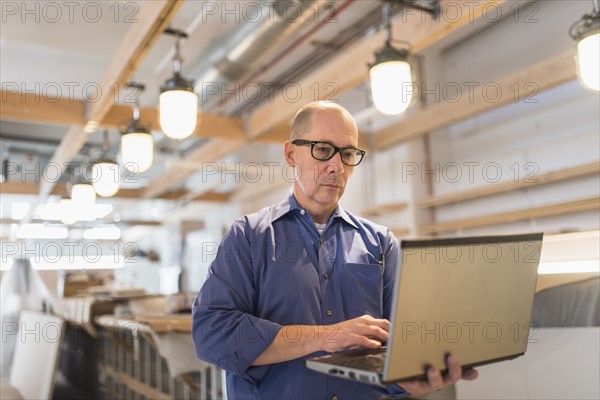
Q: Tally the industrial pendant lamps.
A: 7